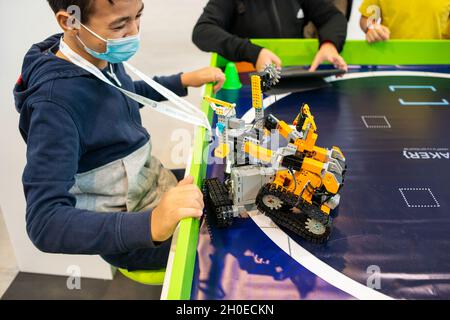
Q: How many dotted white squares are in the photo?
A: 2